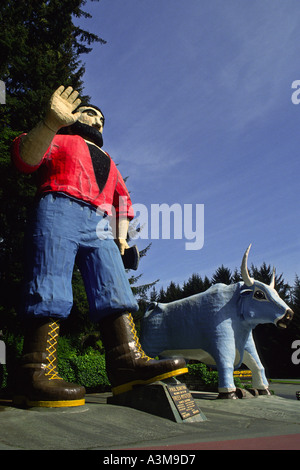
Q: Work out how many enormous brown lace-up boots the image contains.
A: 2